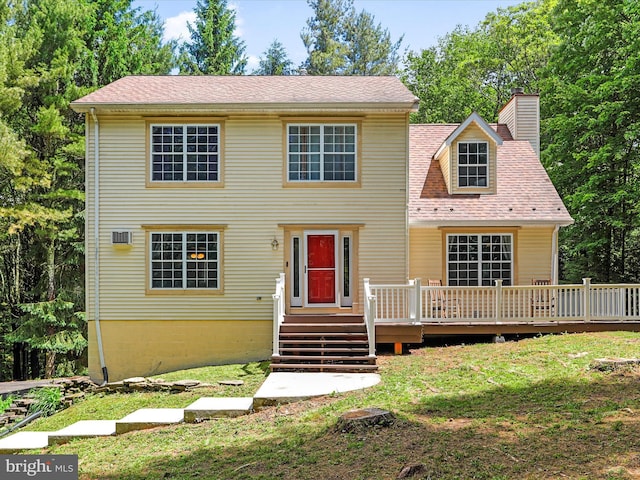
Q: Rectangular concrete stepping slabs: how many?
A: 4